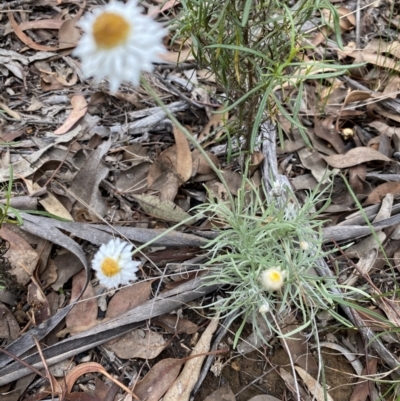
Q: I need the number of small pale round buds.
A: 2